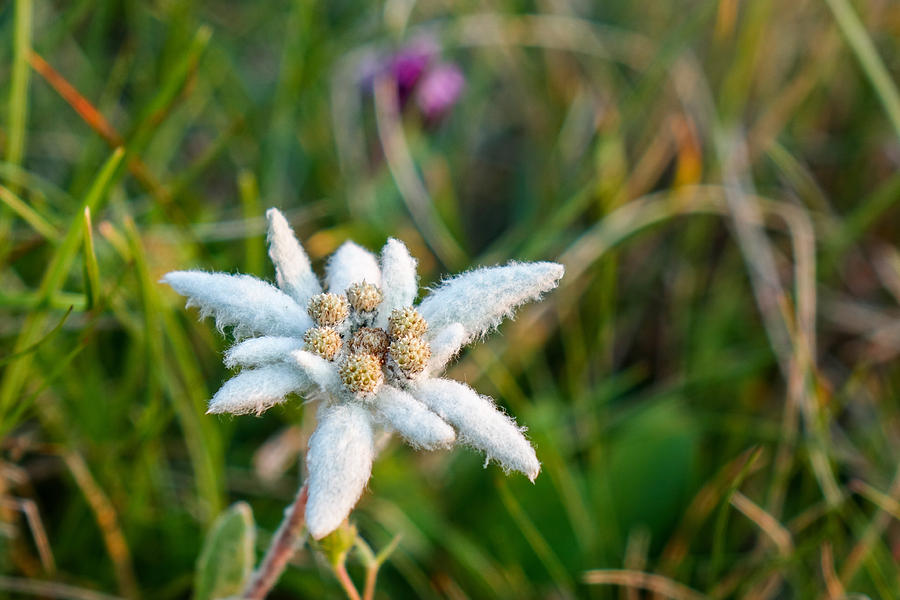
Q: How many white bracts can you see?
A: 12